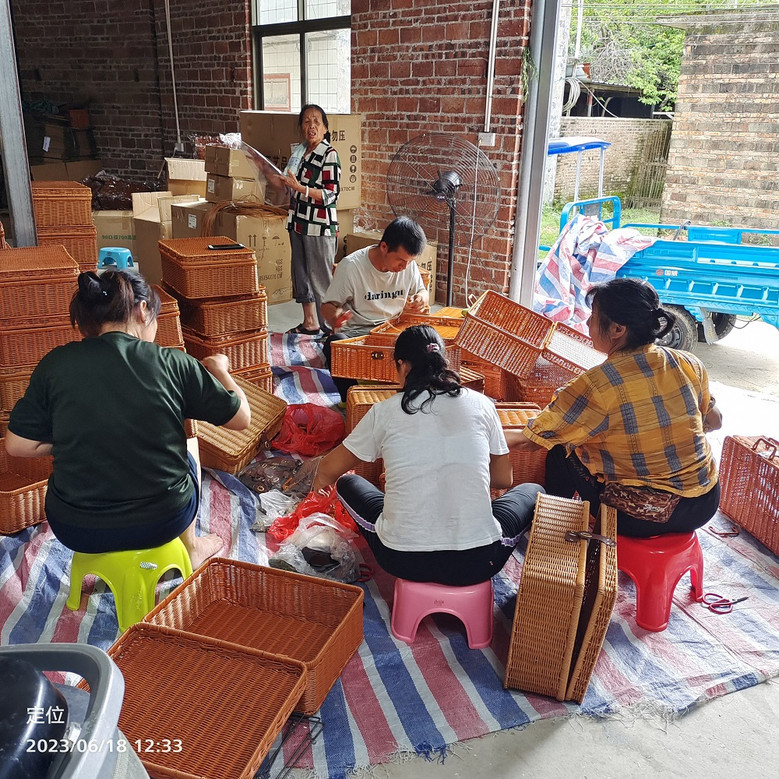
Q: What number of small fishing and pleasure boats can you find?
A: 0